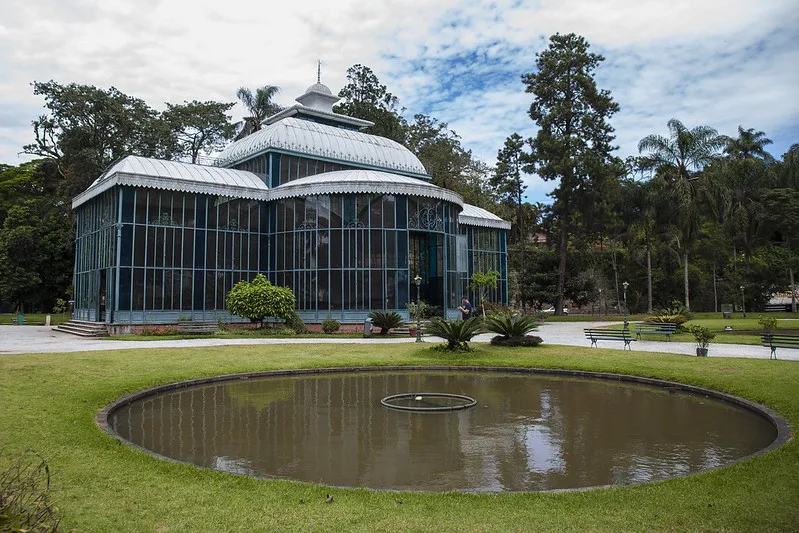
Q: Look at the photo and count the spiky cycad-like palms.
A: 3